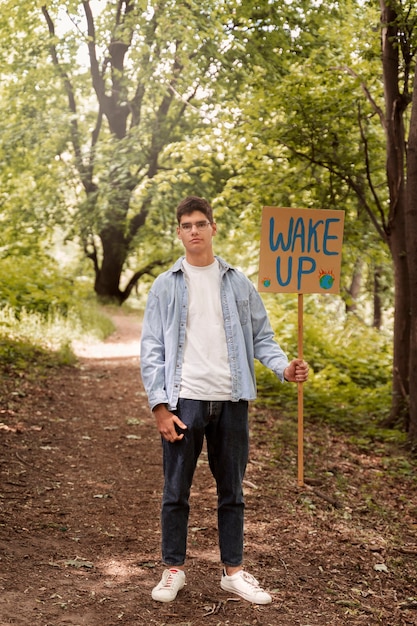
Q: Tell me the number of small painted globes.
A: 2